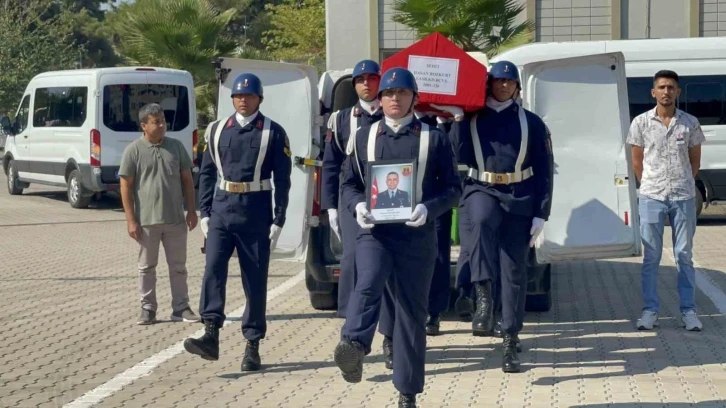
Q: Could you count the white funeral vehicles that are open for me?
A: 1